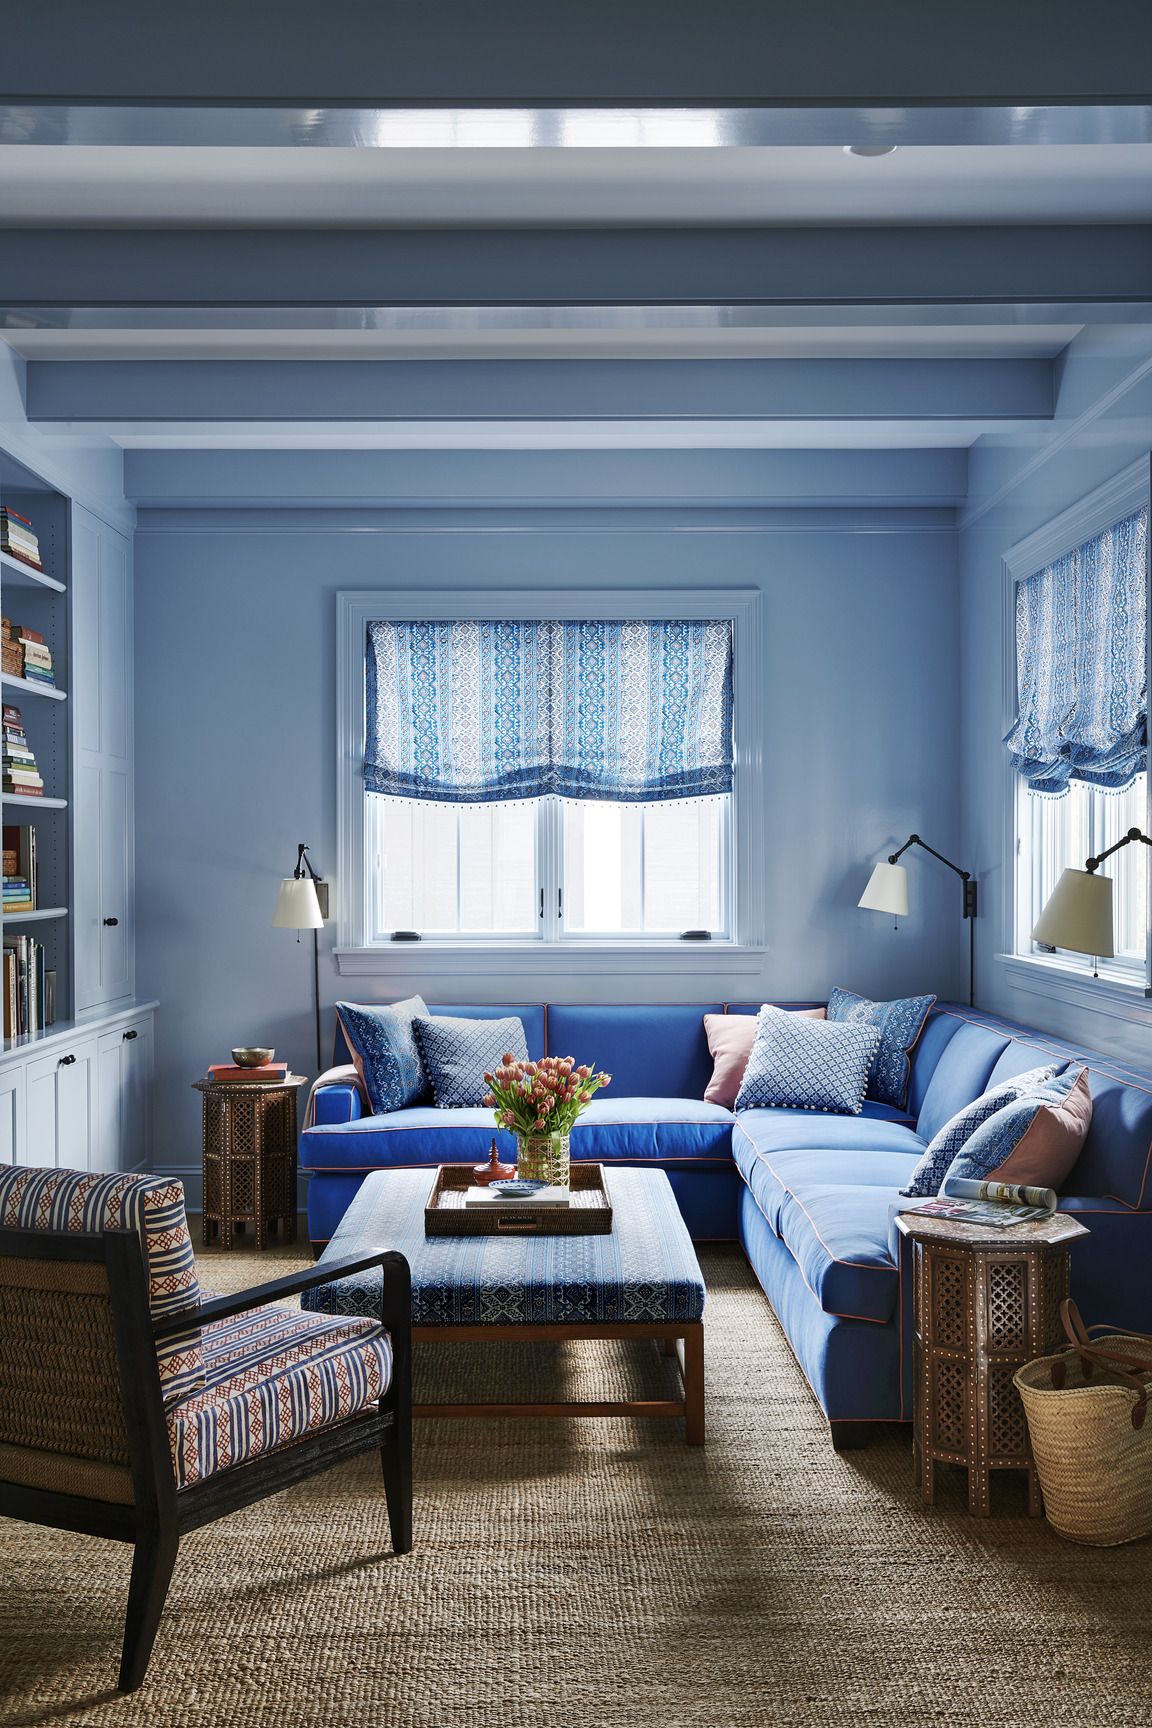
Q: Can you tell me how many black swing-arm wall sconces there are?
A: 3